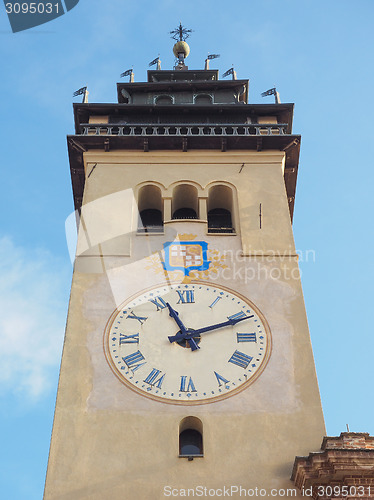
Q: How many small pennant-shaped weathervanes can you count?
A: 6